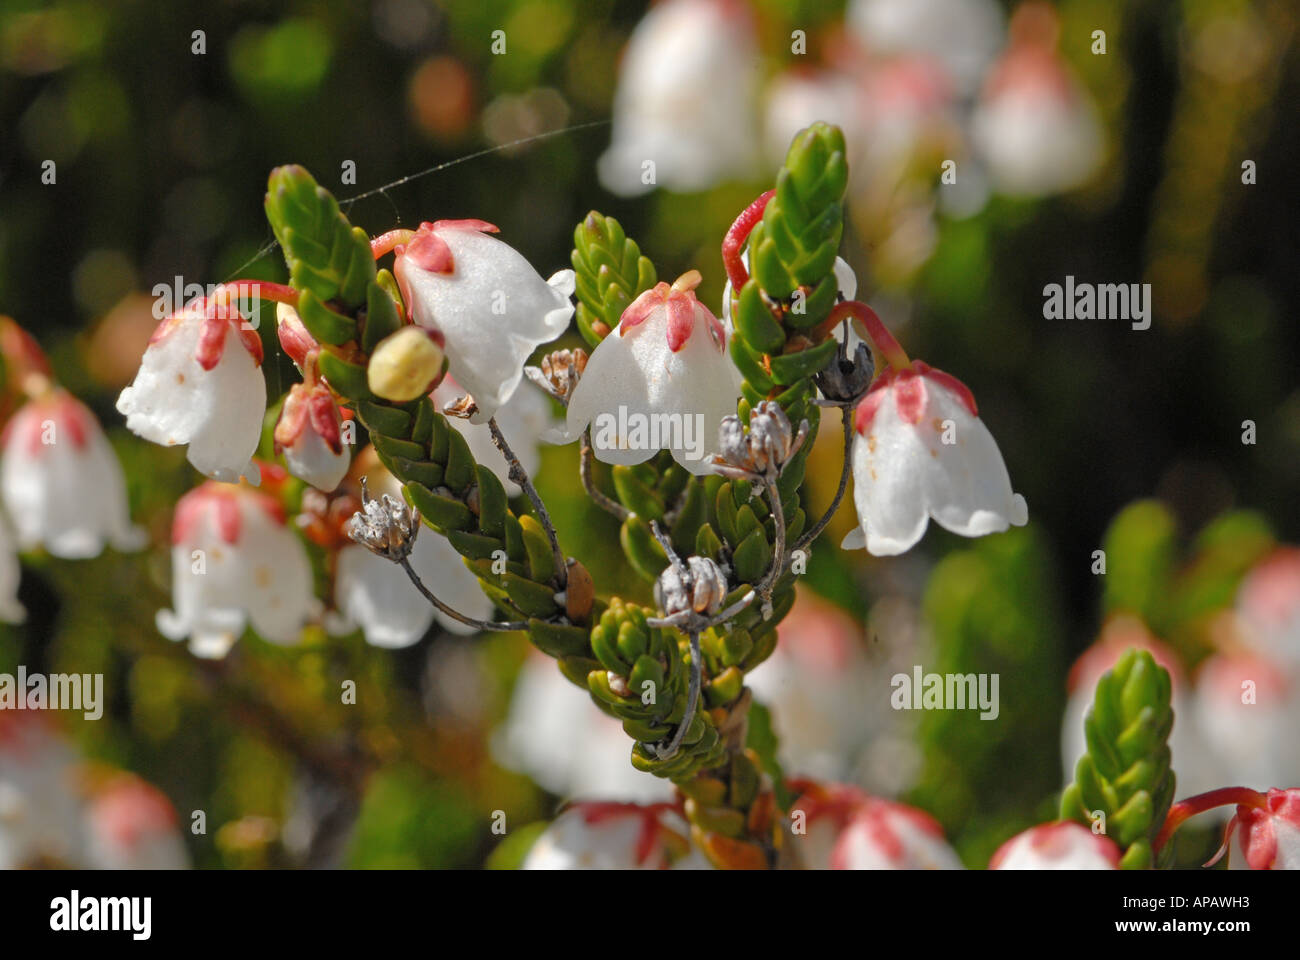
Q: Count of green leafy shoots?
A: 5